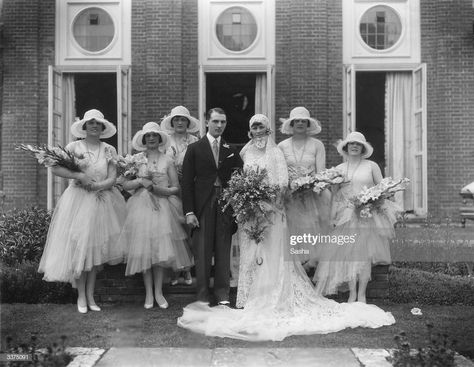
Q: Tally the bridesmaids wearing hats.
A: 5